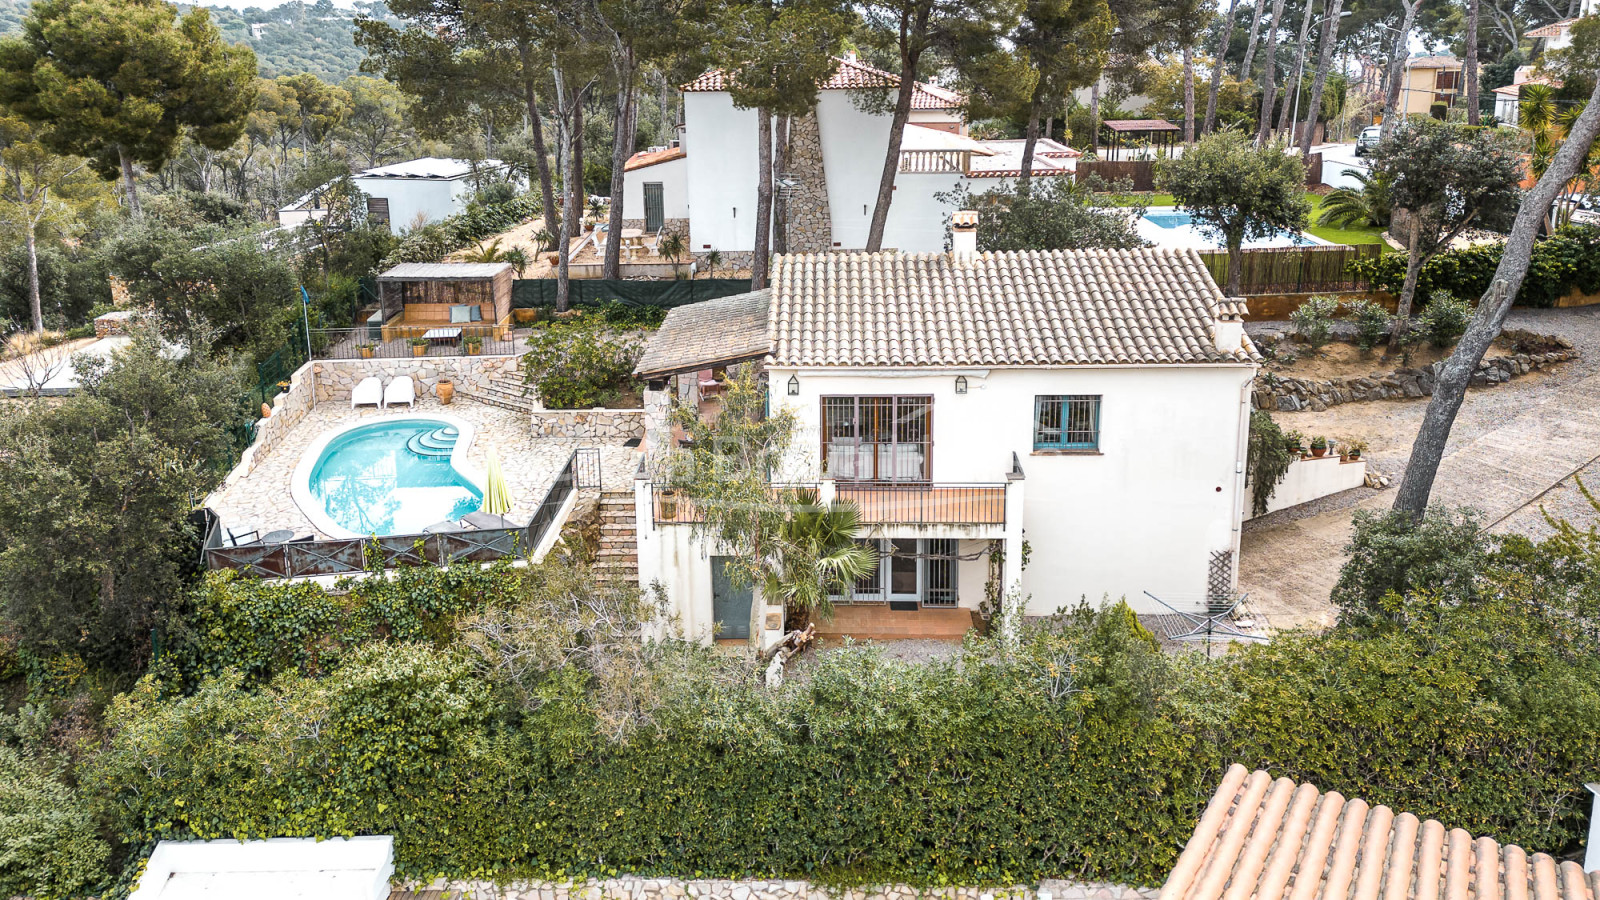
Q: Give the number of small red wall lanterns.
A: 0